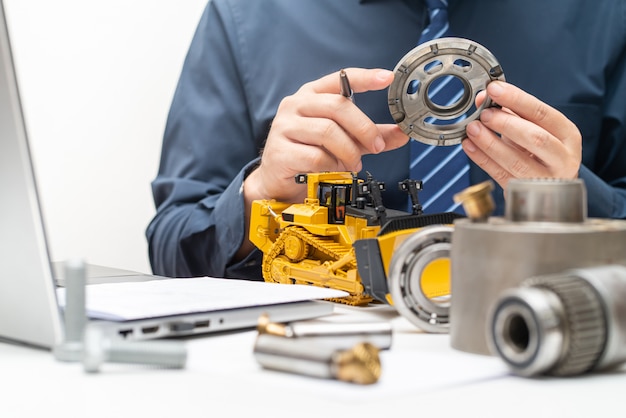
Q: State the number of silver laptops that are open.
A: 1